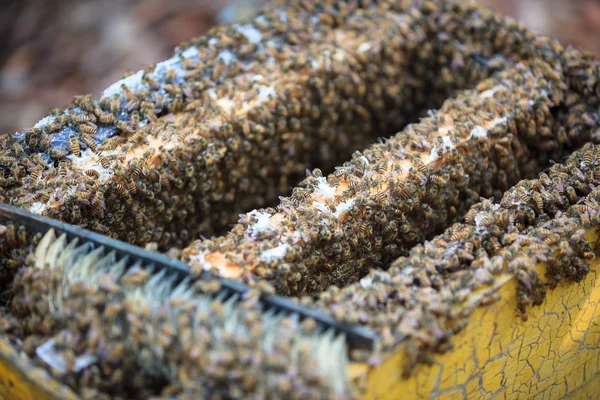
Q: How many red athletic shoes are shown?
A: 0